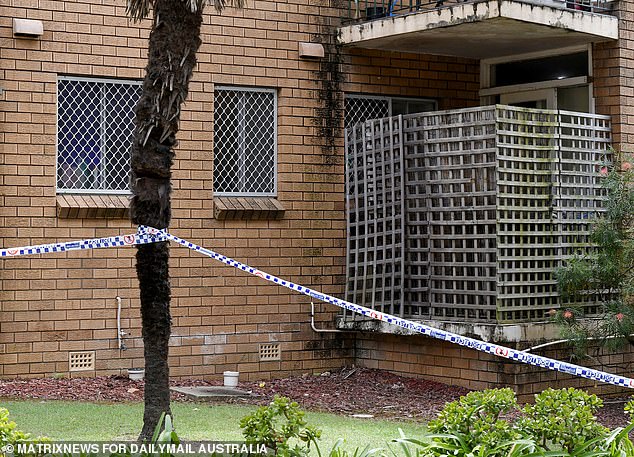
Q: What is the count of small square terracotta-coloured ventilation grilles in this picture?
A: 2